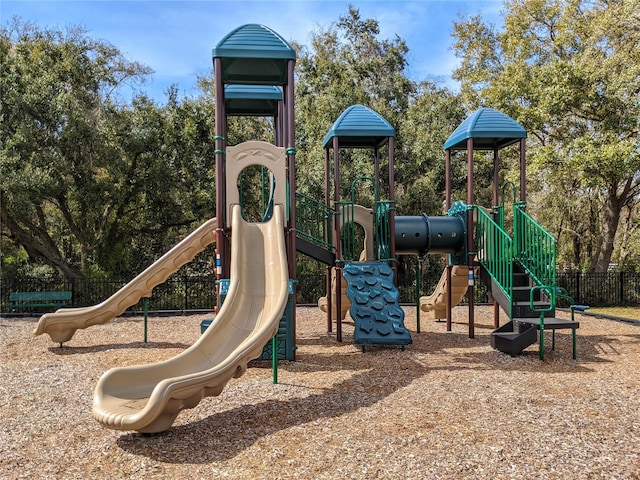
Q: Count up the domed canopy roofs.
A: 4